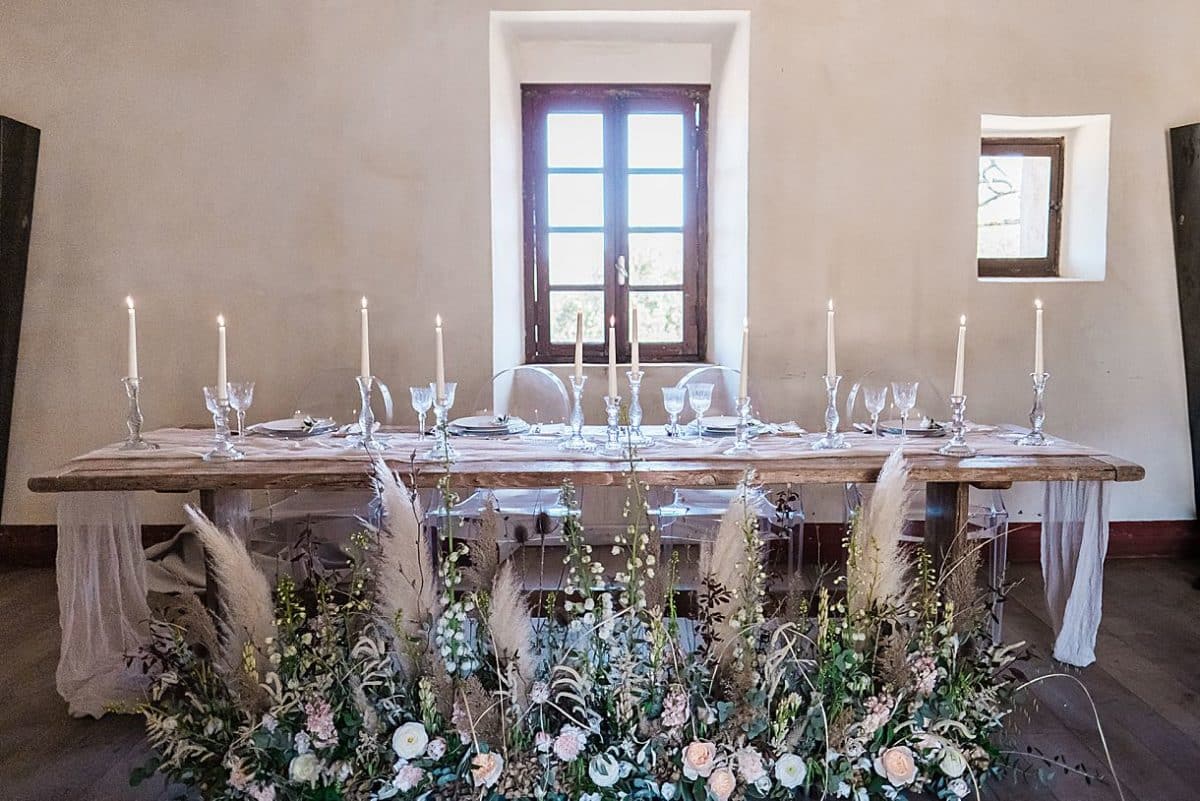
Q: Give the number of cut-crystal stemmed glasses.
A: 8